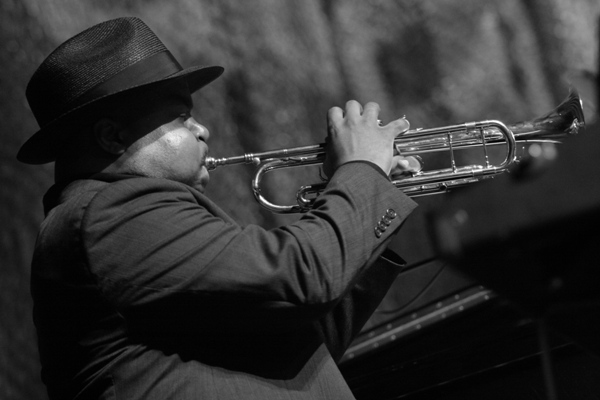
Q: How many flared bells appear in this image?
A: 1